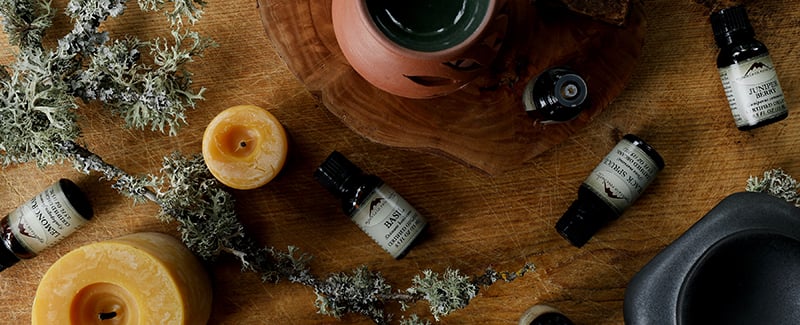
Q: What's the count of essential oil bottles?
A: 6